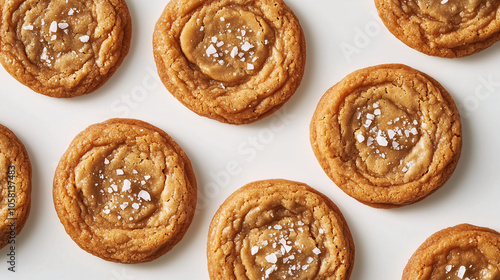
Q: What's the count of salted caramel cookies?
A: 8